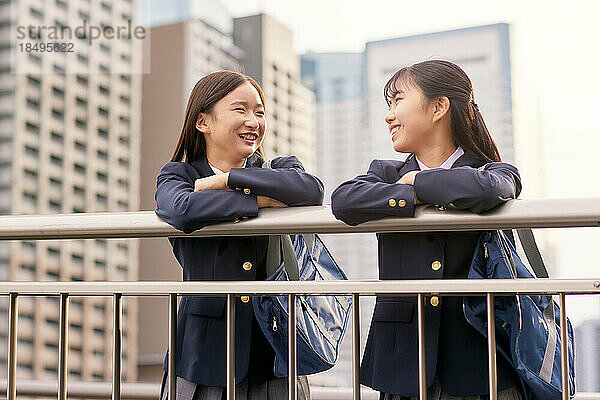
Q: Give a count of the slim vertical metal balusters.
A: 10